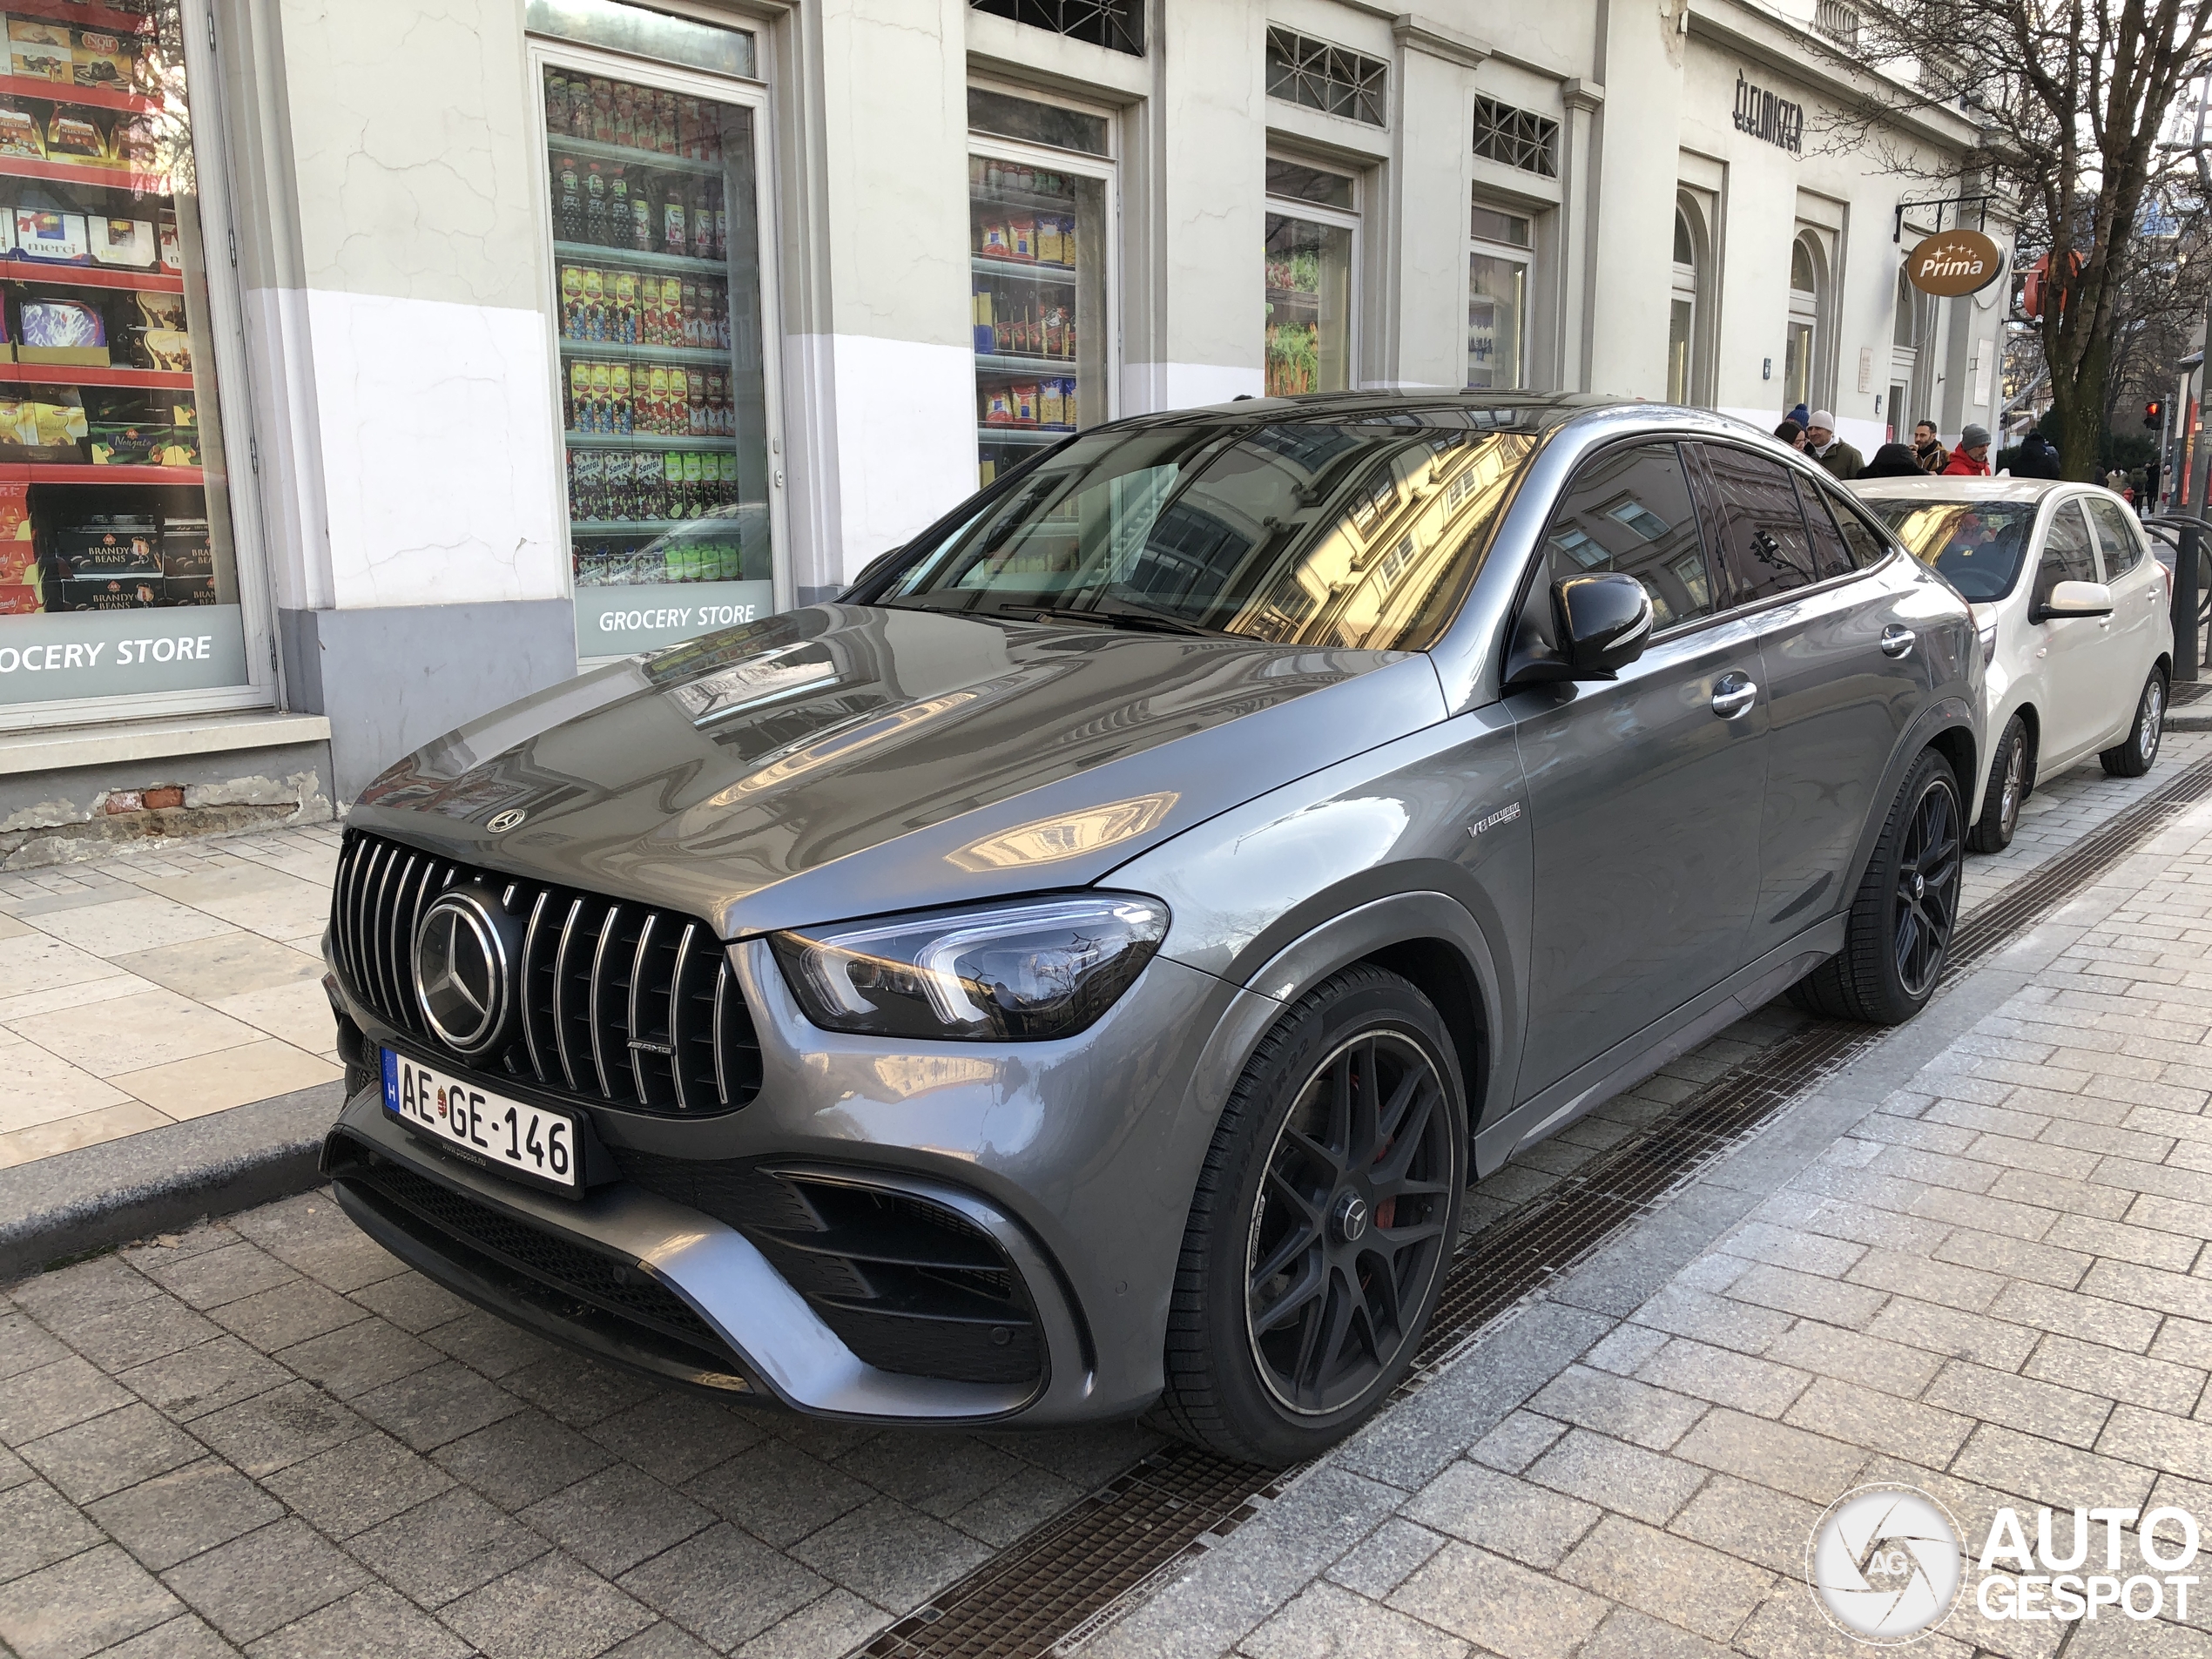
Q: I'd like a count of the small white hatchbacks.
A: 1